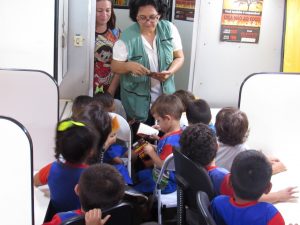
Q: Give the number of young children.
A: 11